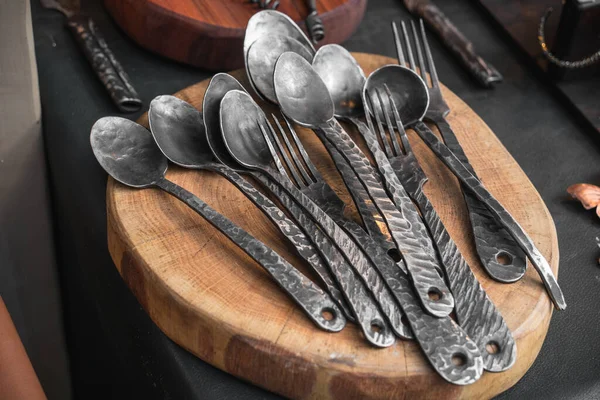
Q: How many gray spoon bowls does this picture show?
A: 9